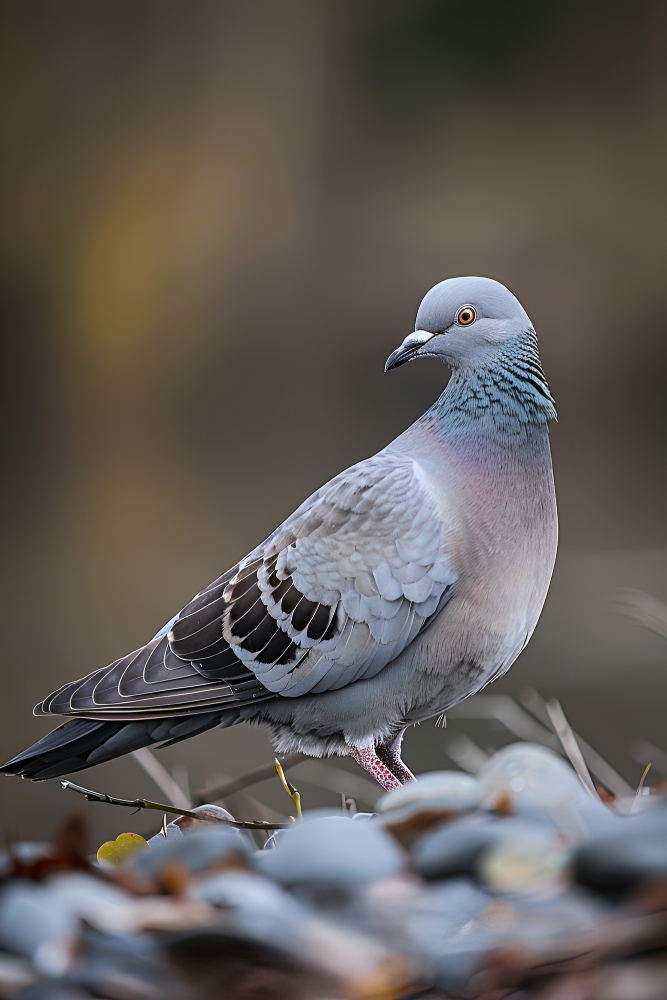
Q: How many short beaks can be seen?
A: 1